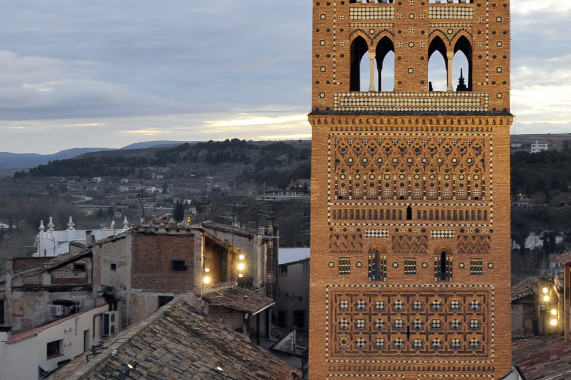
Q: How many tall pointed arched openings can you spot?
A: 4